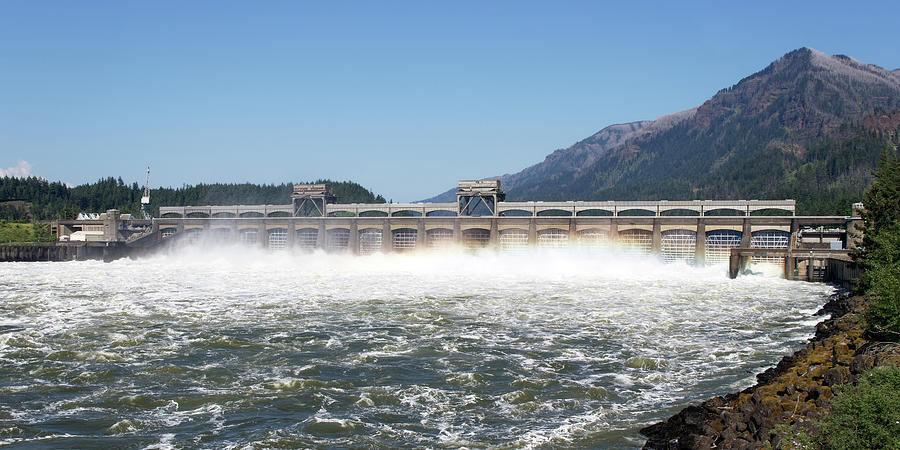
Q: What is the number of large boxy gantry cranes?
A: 2